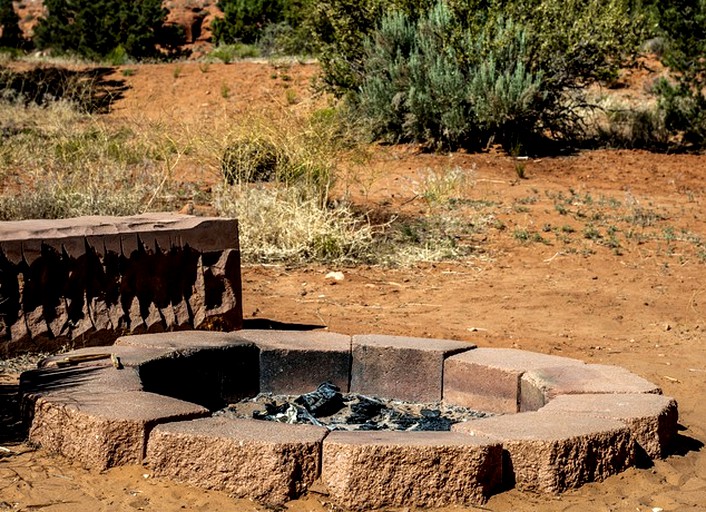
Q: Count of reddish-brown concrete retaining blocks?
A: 12